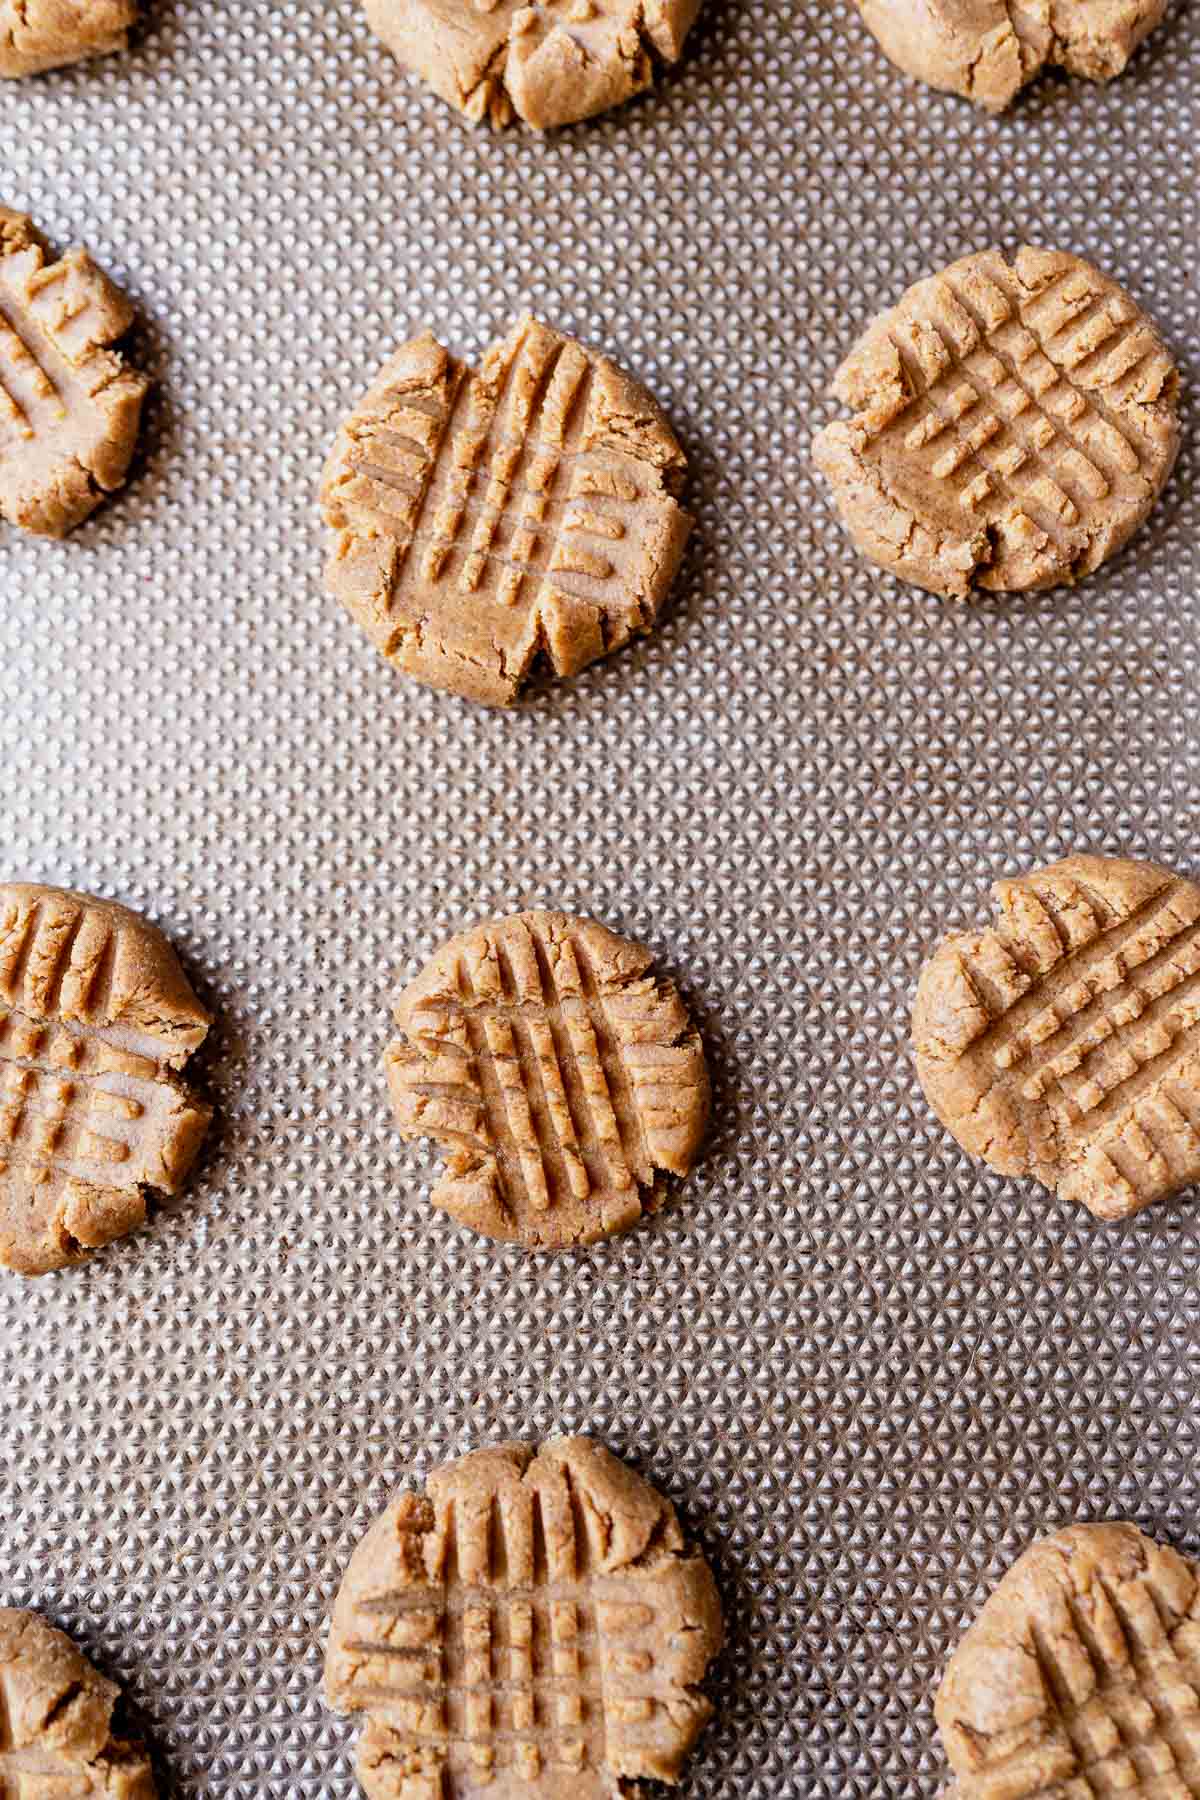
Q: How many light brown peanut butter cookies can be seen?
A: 12